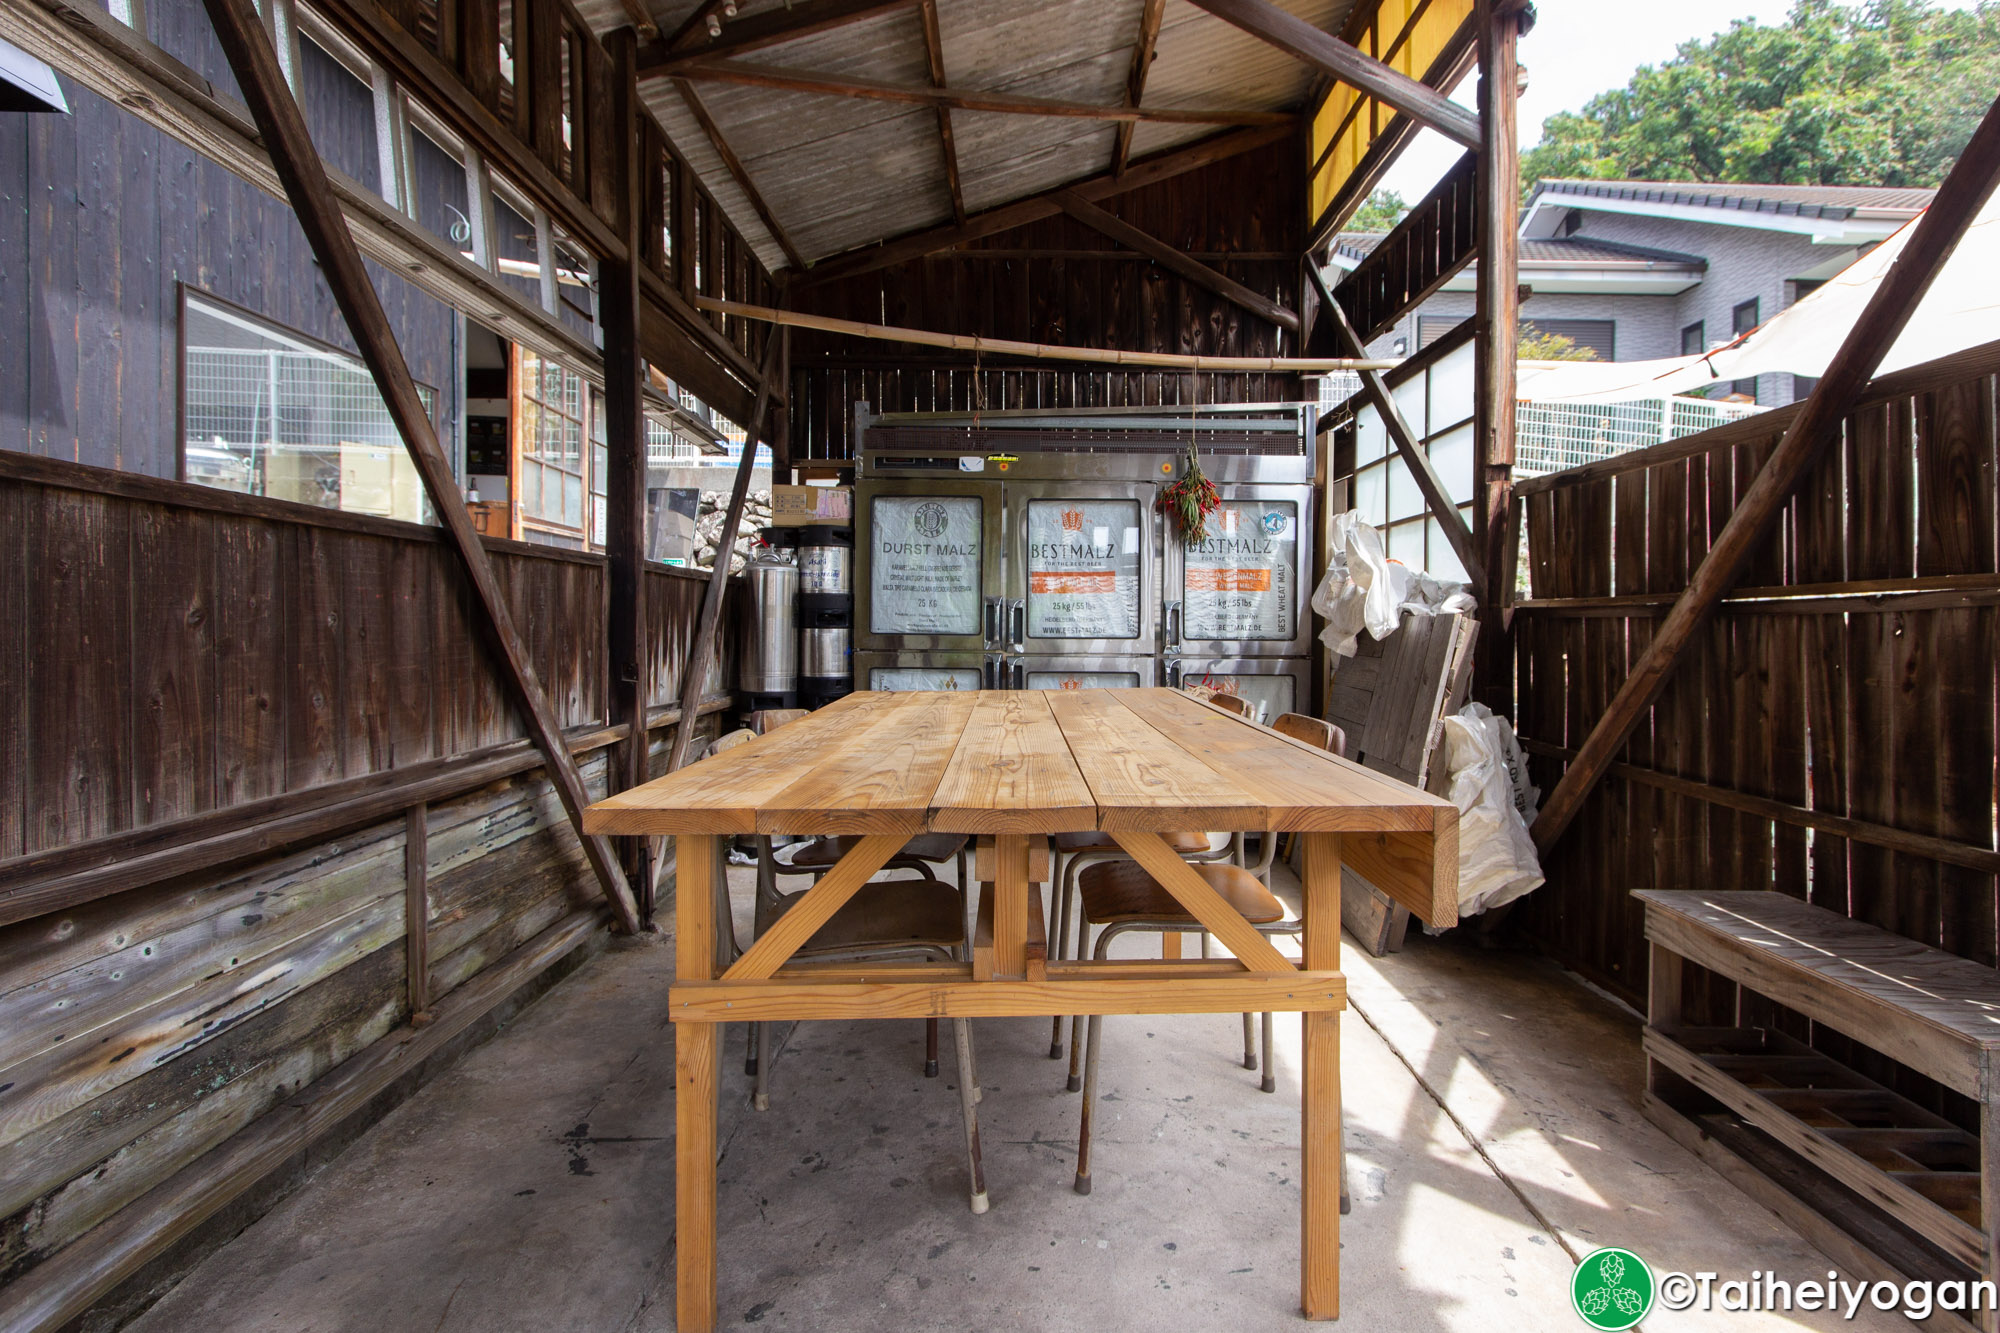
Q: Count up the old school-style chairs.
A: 4